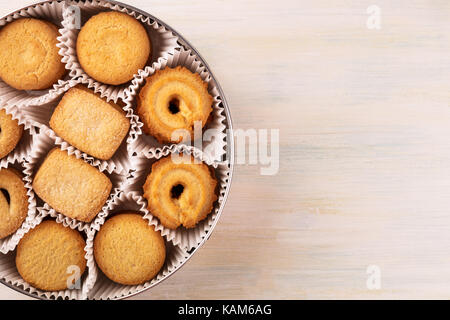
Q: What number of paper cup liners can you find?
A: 10